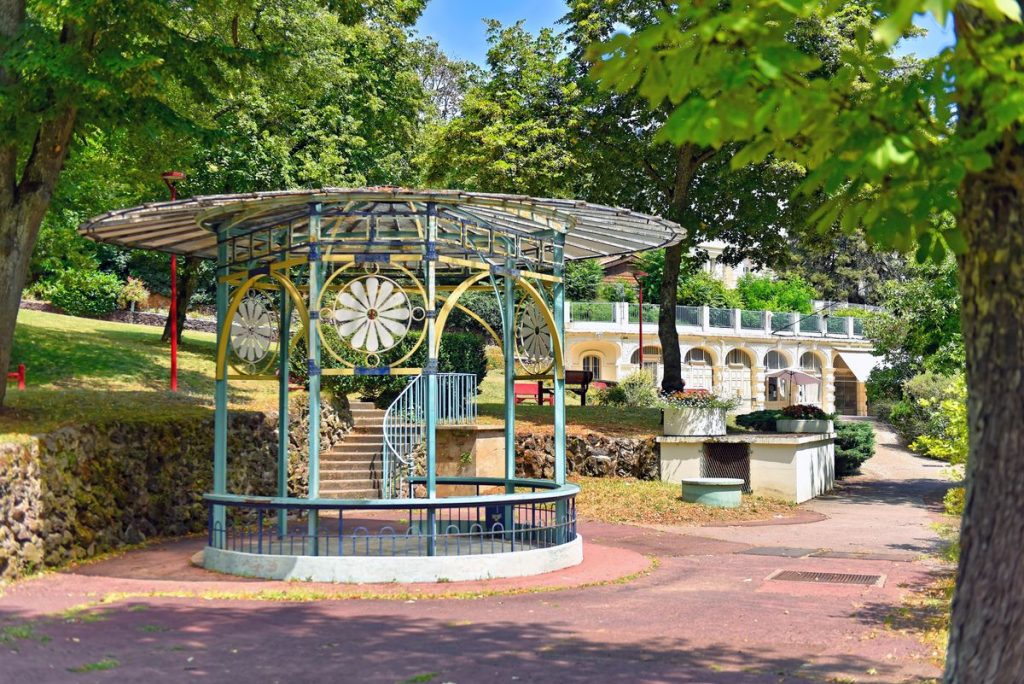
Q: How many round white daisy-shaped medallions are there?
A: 3